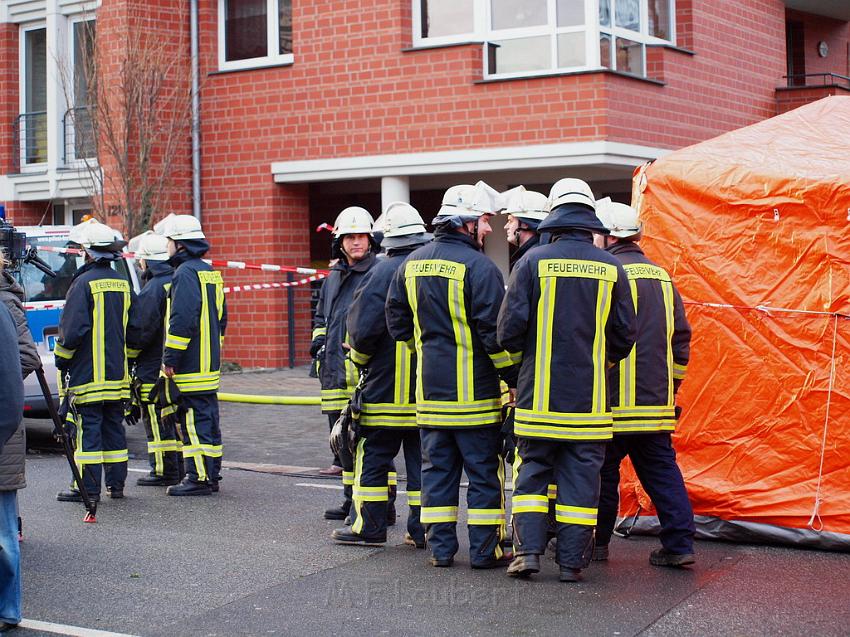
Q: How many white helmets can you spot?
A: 9